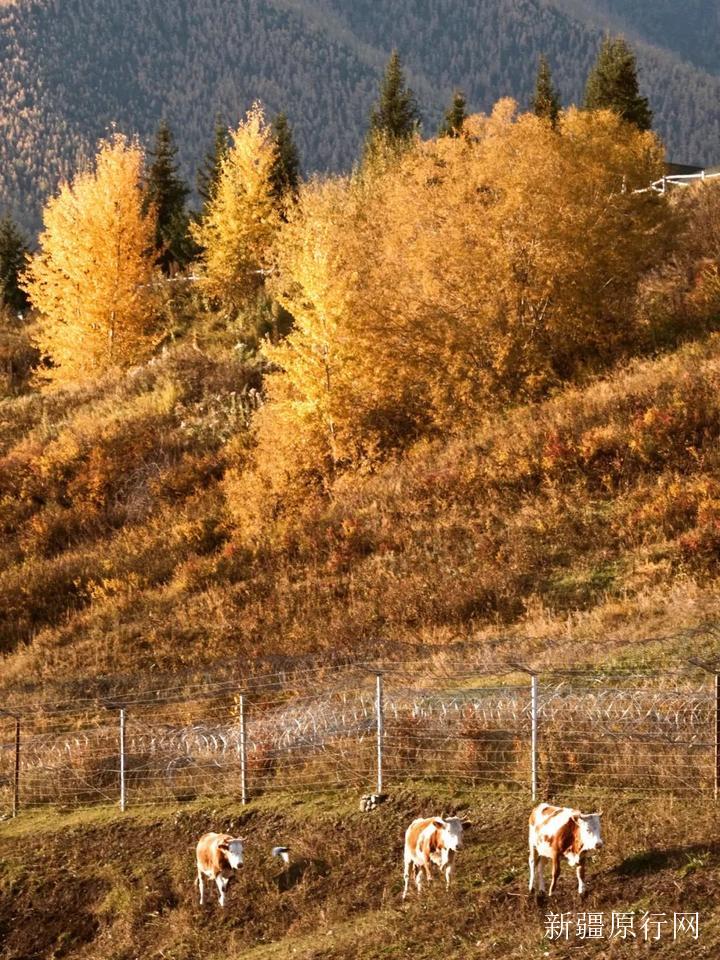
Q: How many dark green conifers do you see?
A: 8